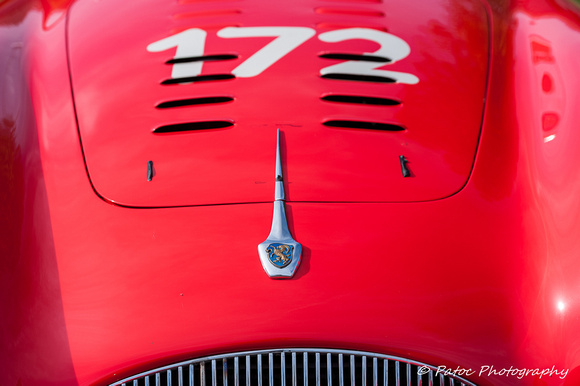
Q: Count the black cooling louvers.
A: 8